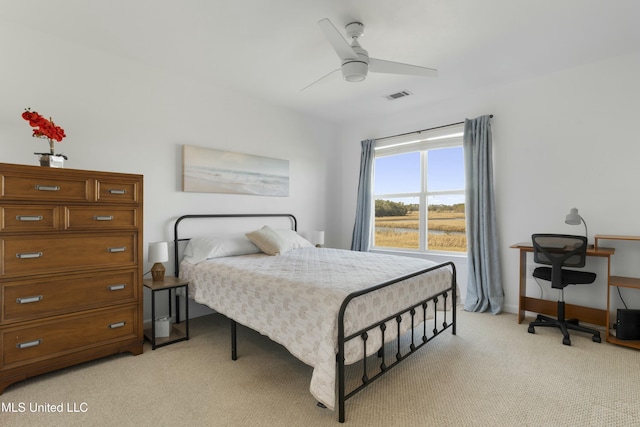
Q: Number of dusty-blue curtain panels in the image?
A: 2